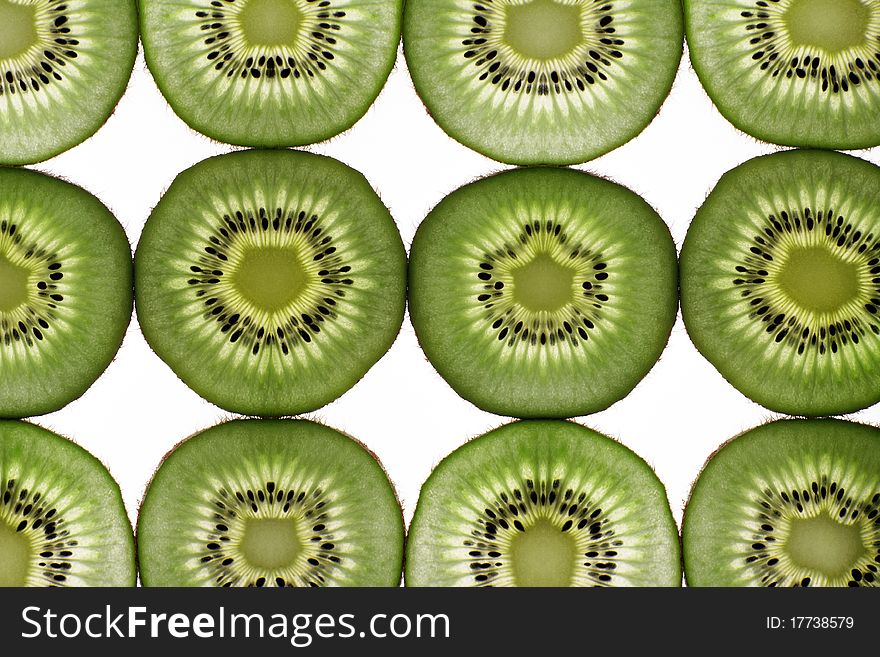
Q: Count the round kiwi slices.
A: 12